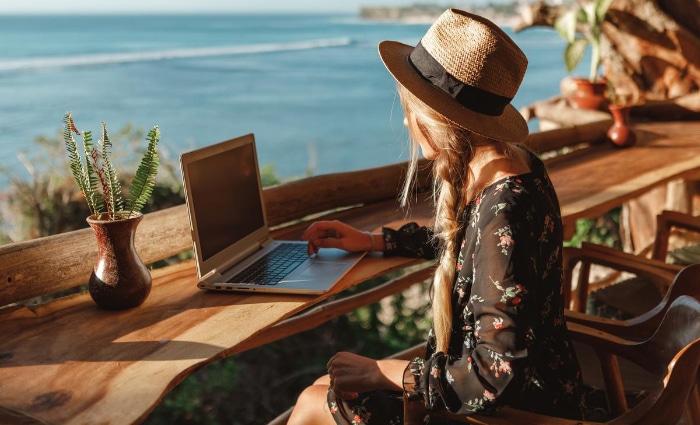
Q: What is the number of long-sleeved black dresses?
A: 1